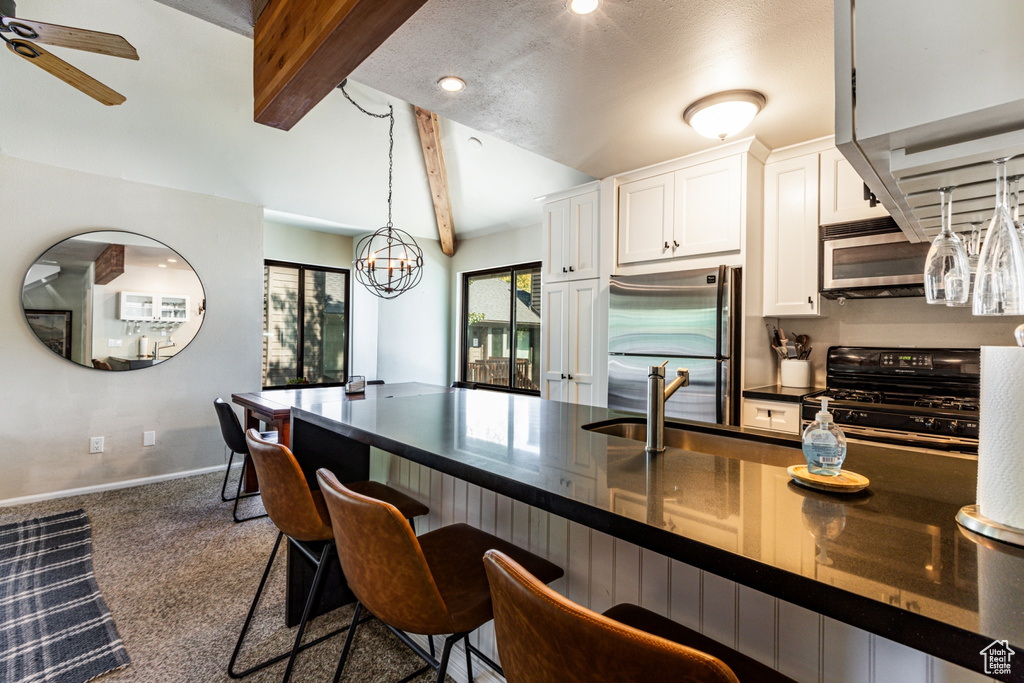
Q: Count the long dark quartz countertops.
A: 1